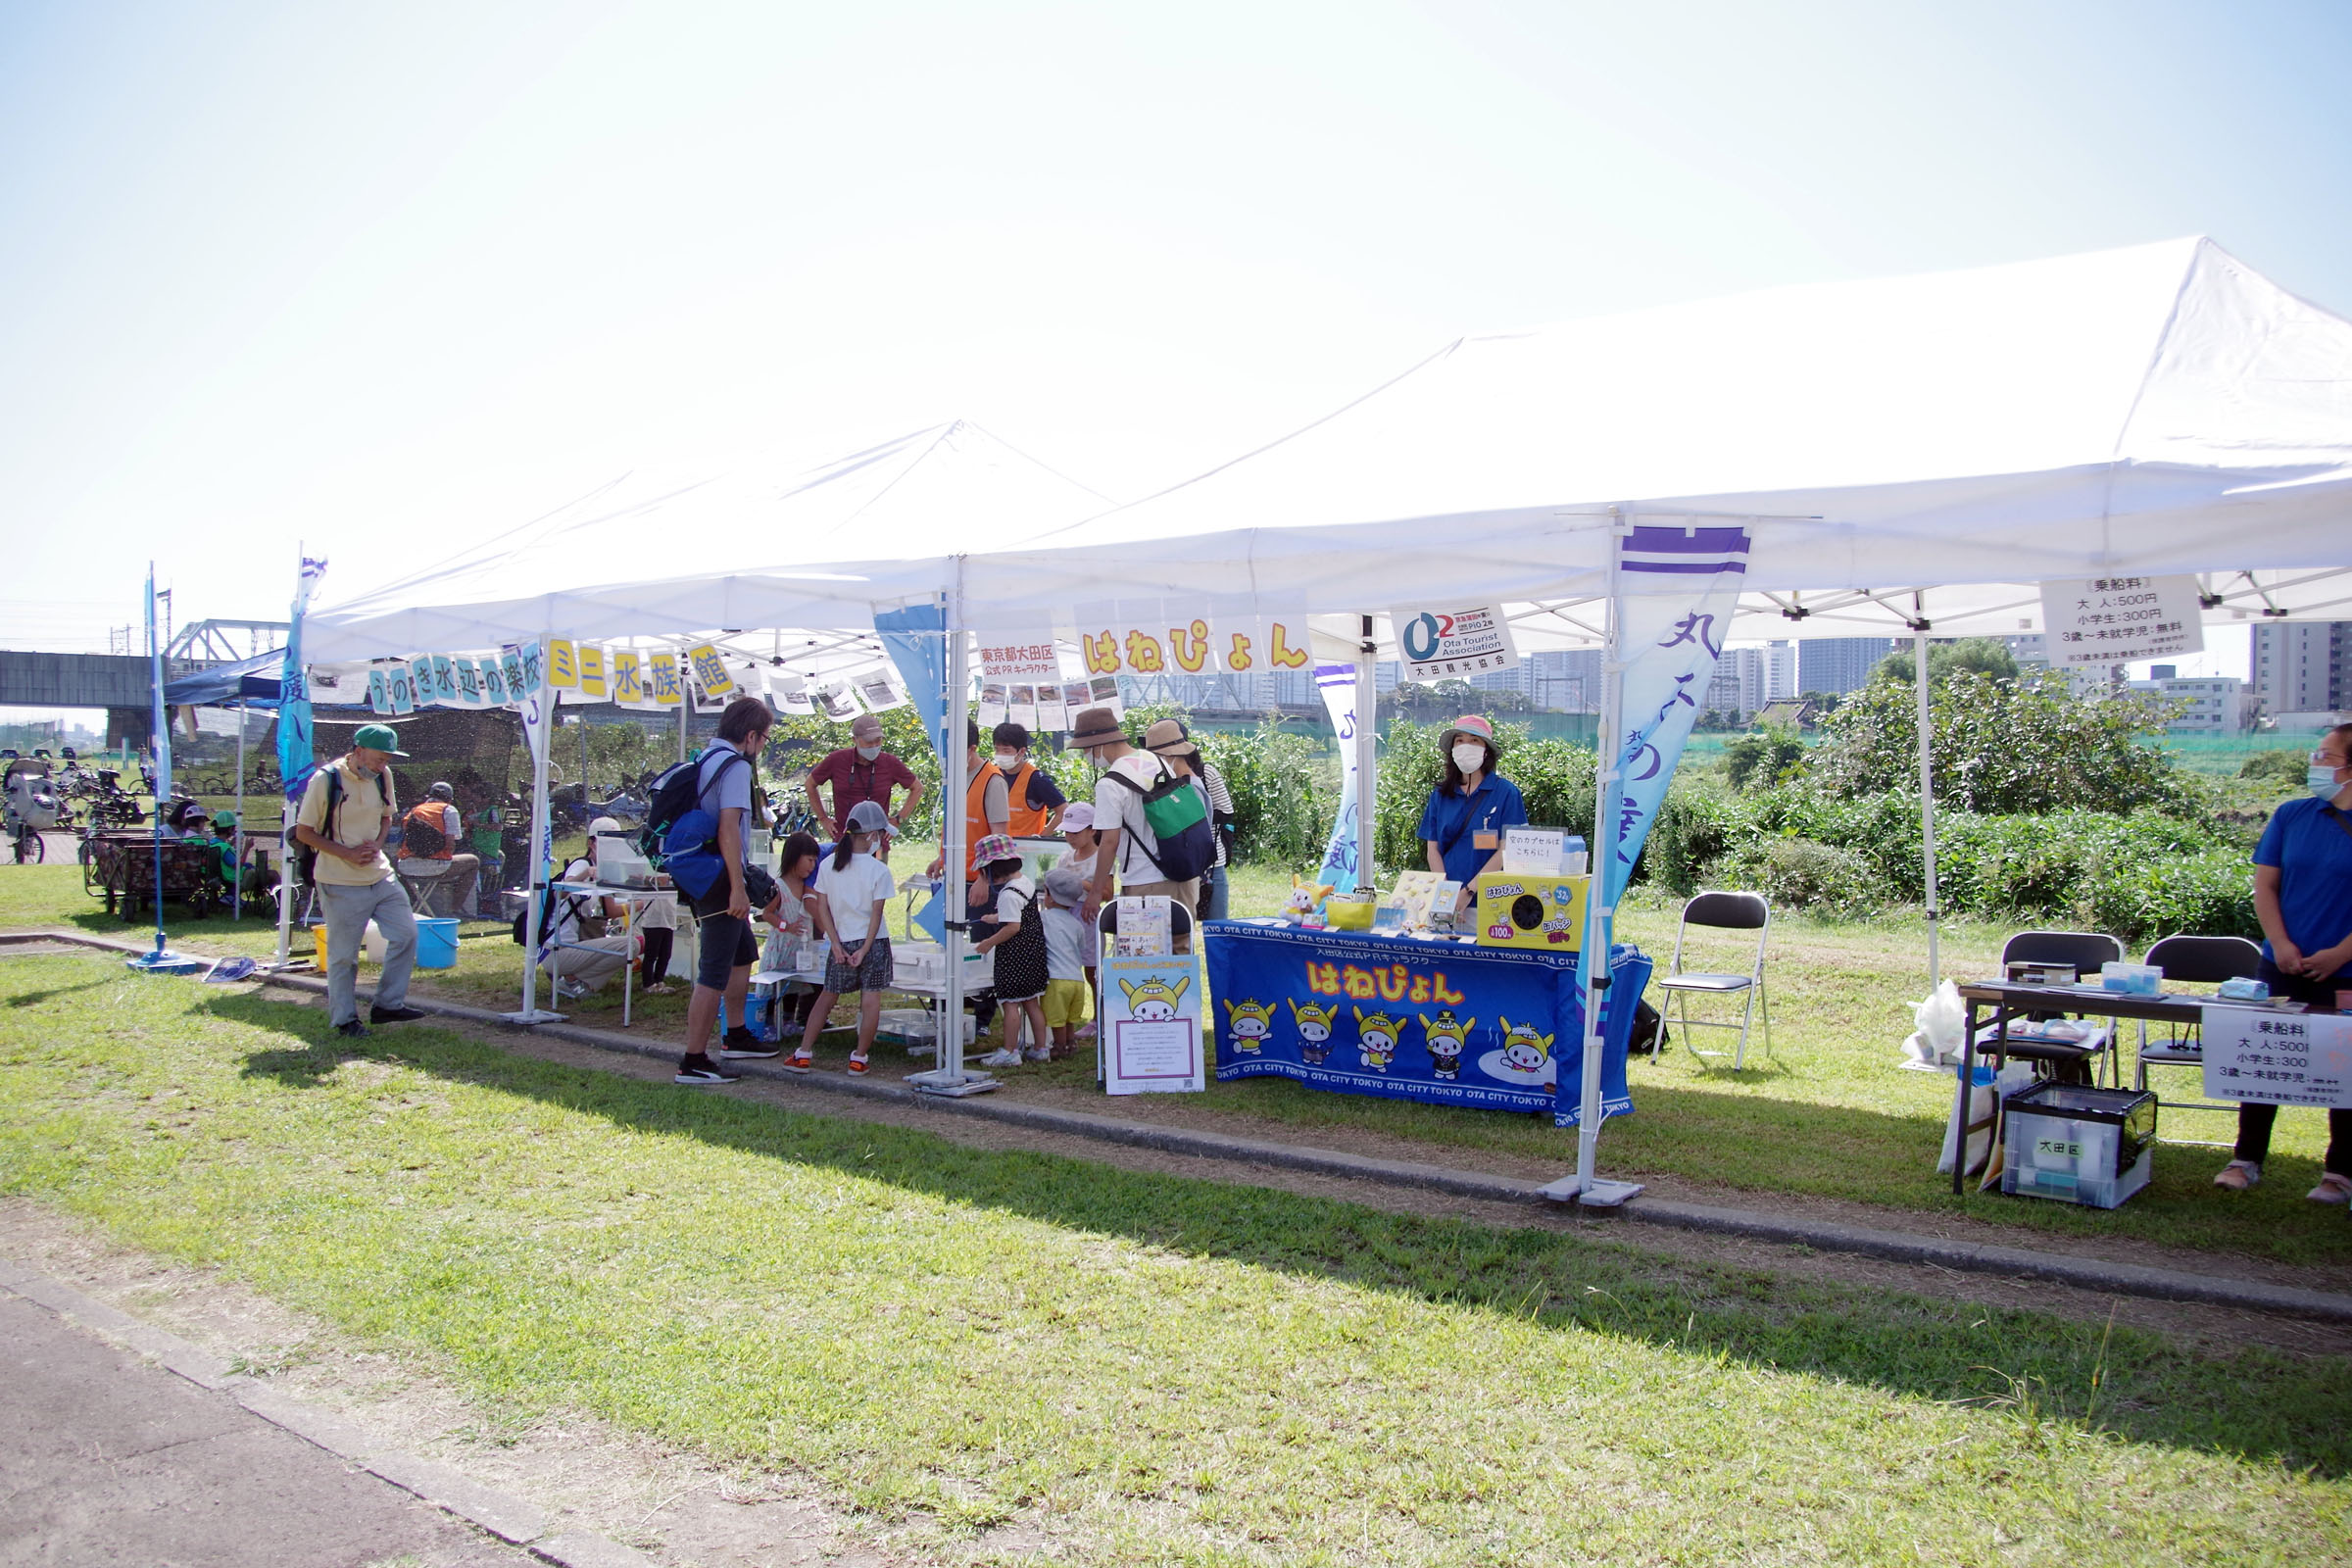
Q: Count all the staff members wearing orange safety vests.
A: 3